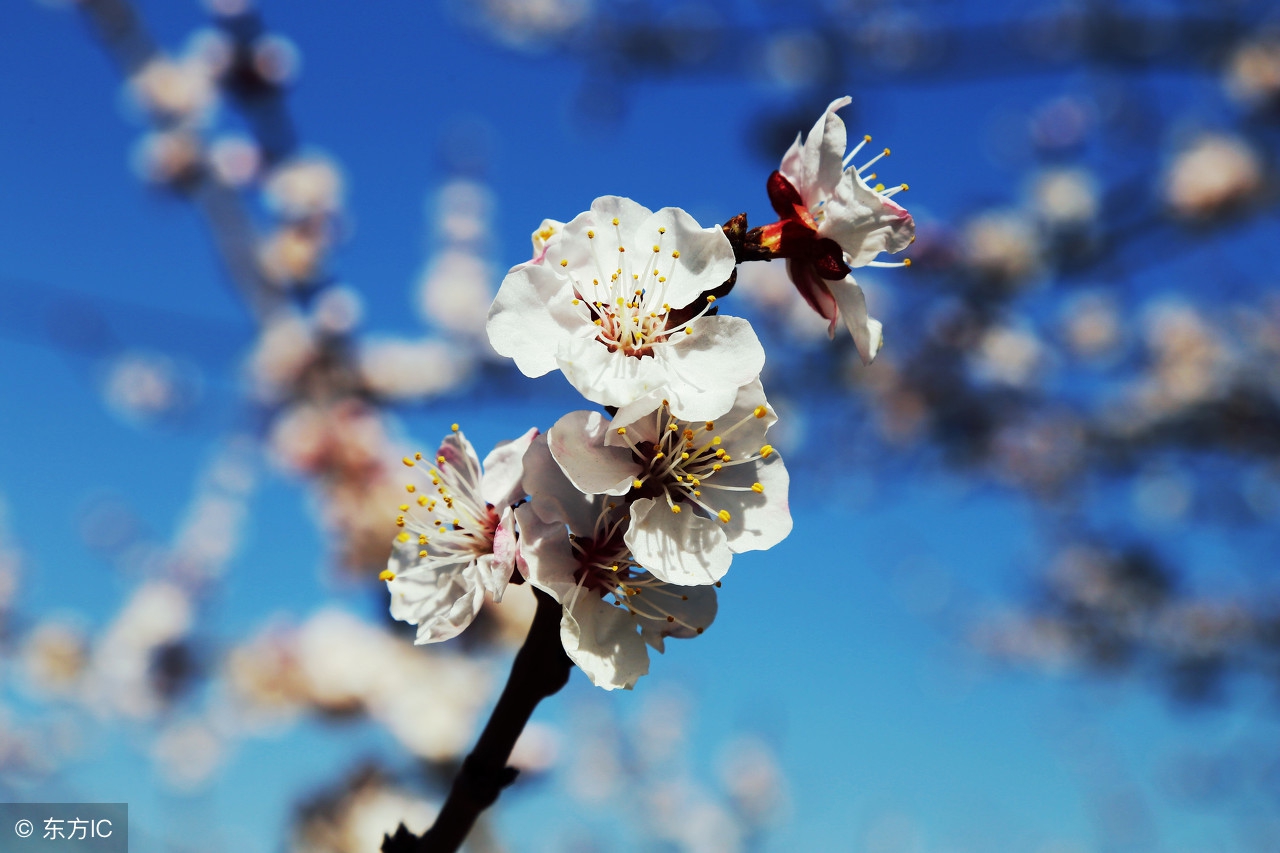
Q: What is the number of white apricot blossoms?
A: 5